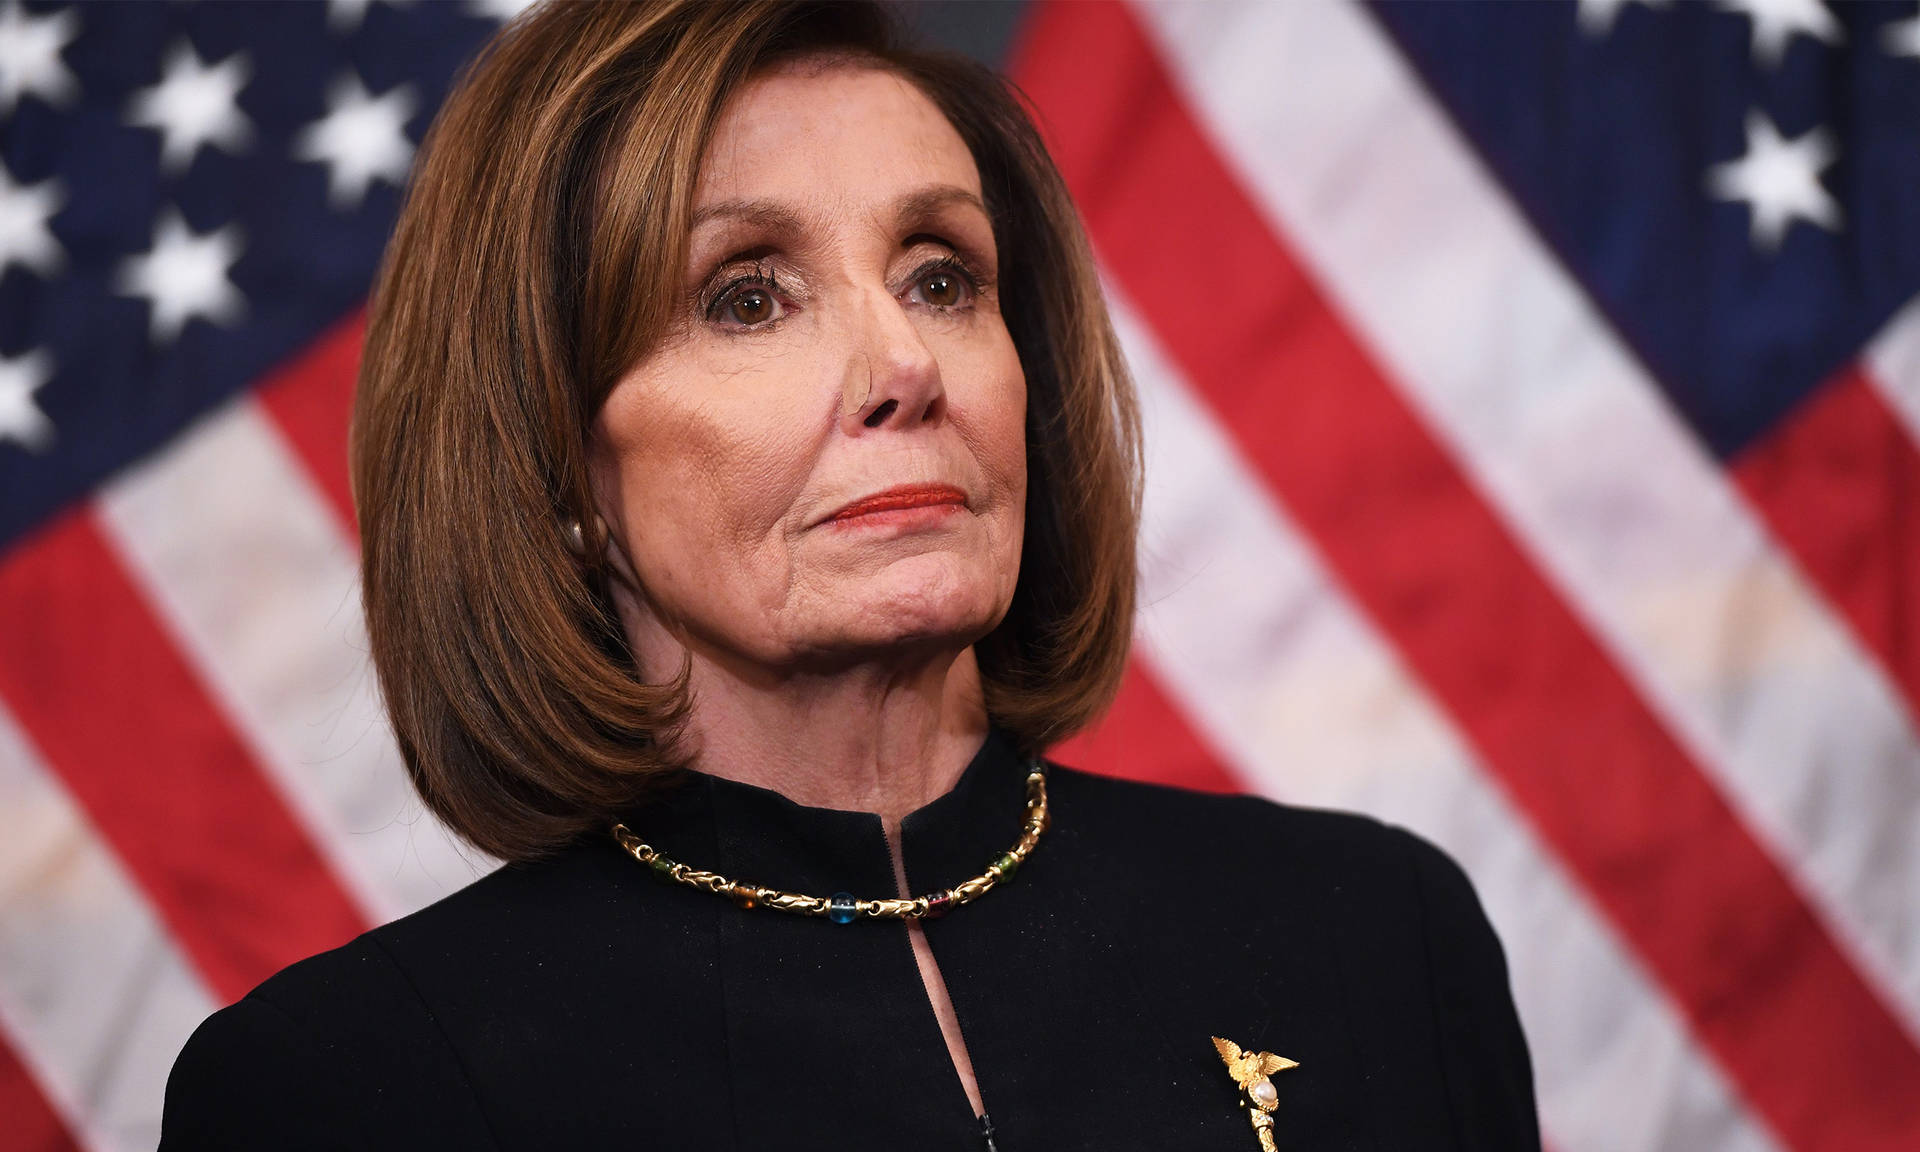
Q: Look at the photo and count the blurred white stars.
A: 12